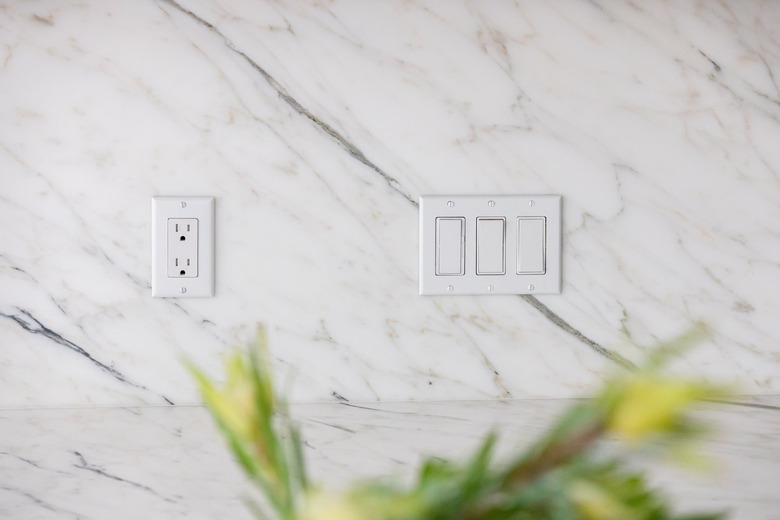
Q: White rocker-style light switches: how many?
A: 3